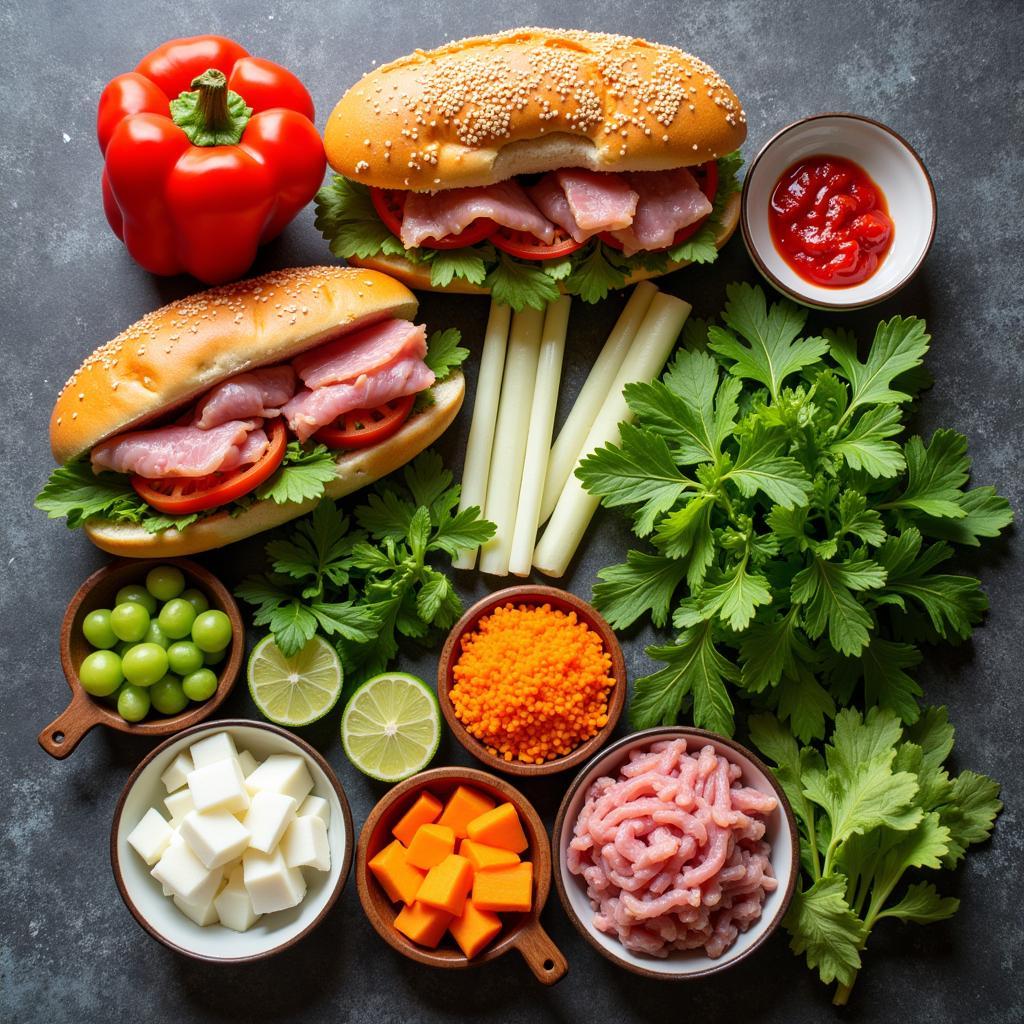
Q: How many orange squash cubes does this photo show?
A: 10